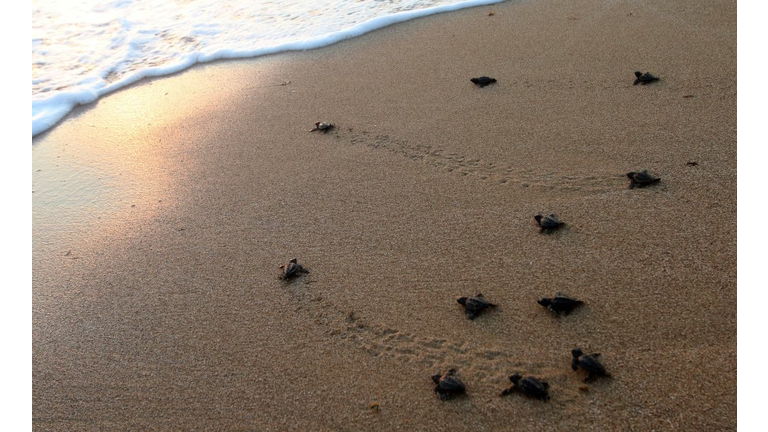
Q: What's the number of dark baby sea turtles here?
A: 11